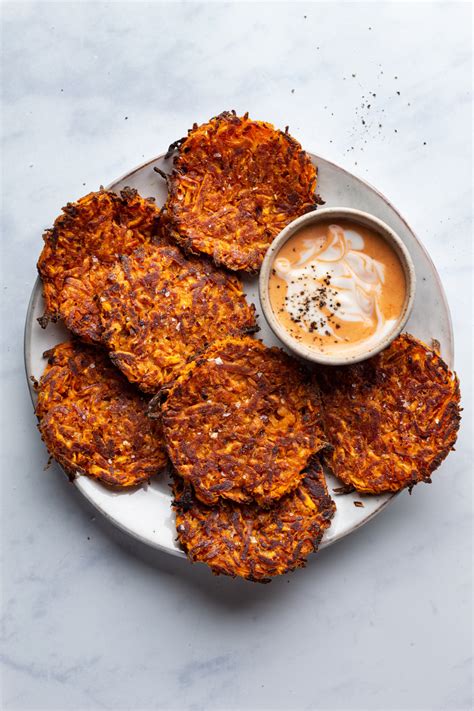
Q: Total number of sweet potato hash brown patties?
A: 7